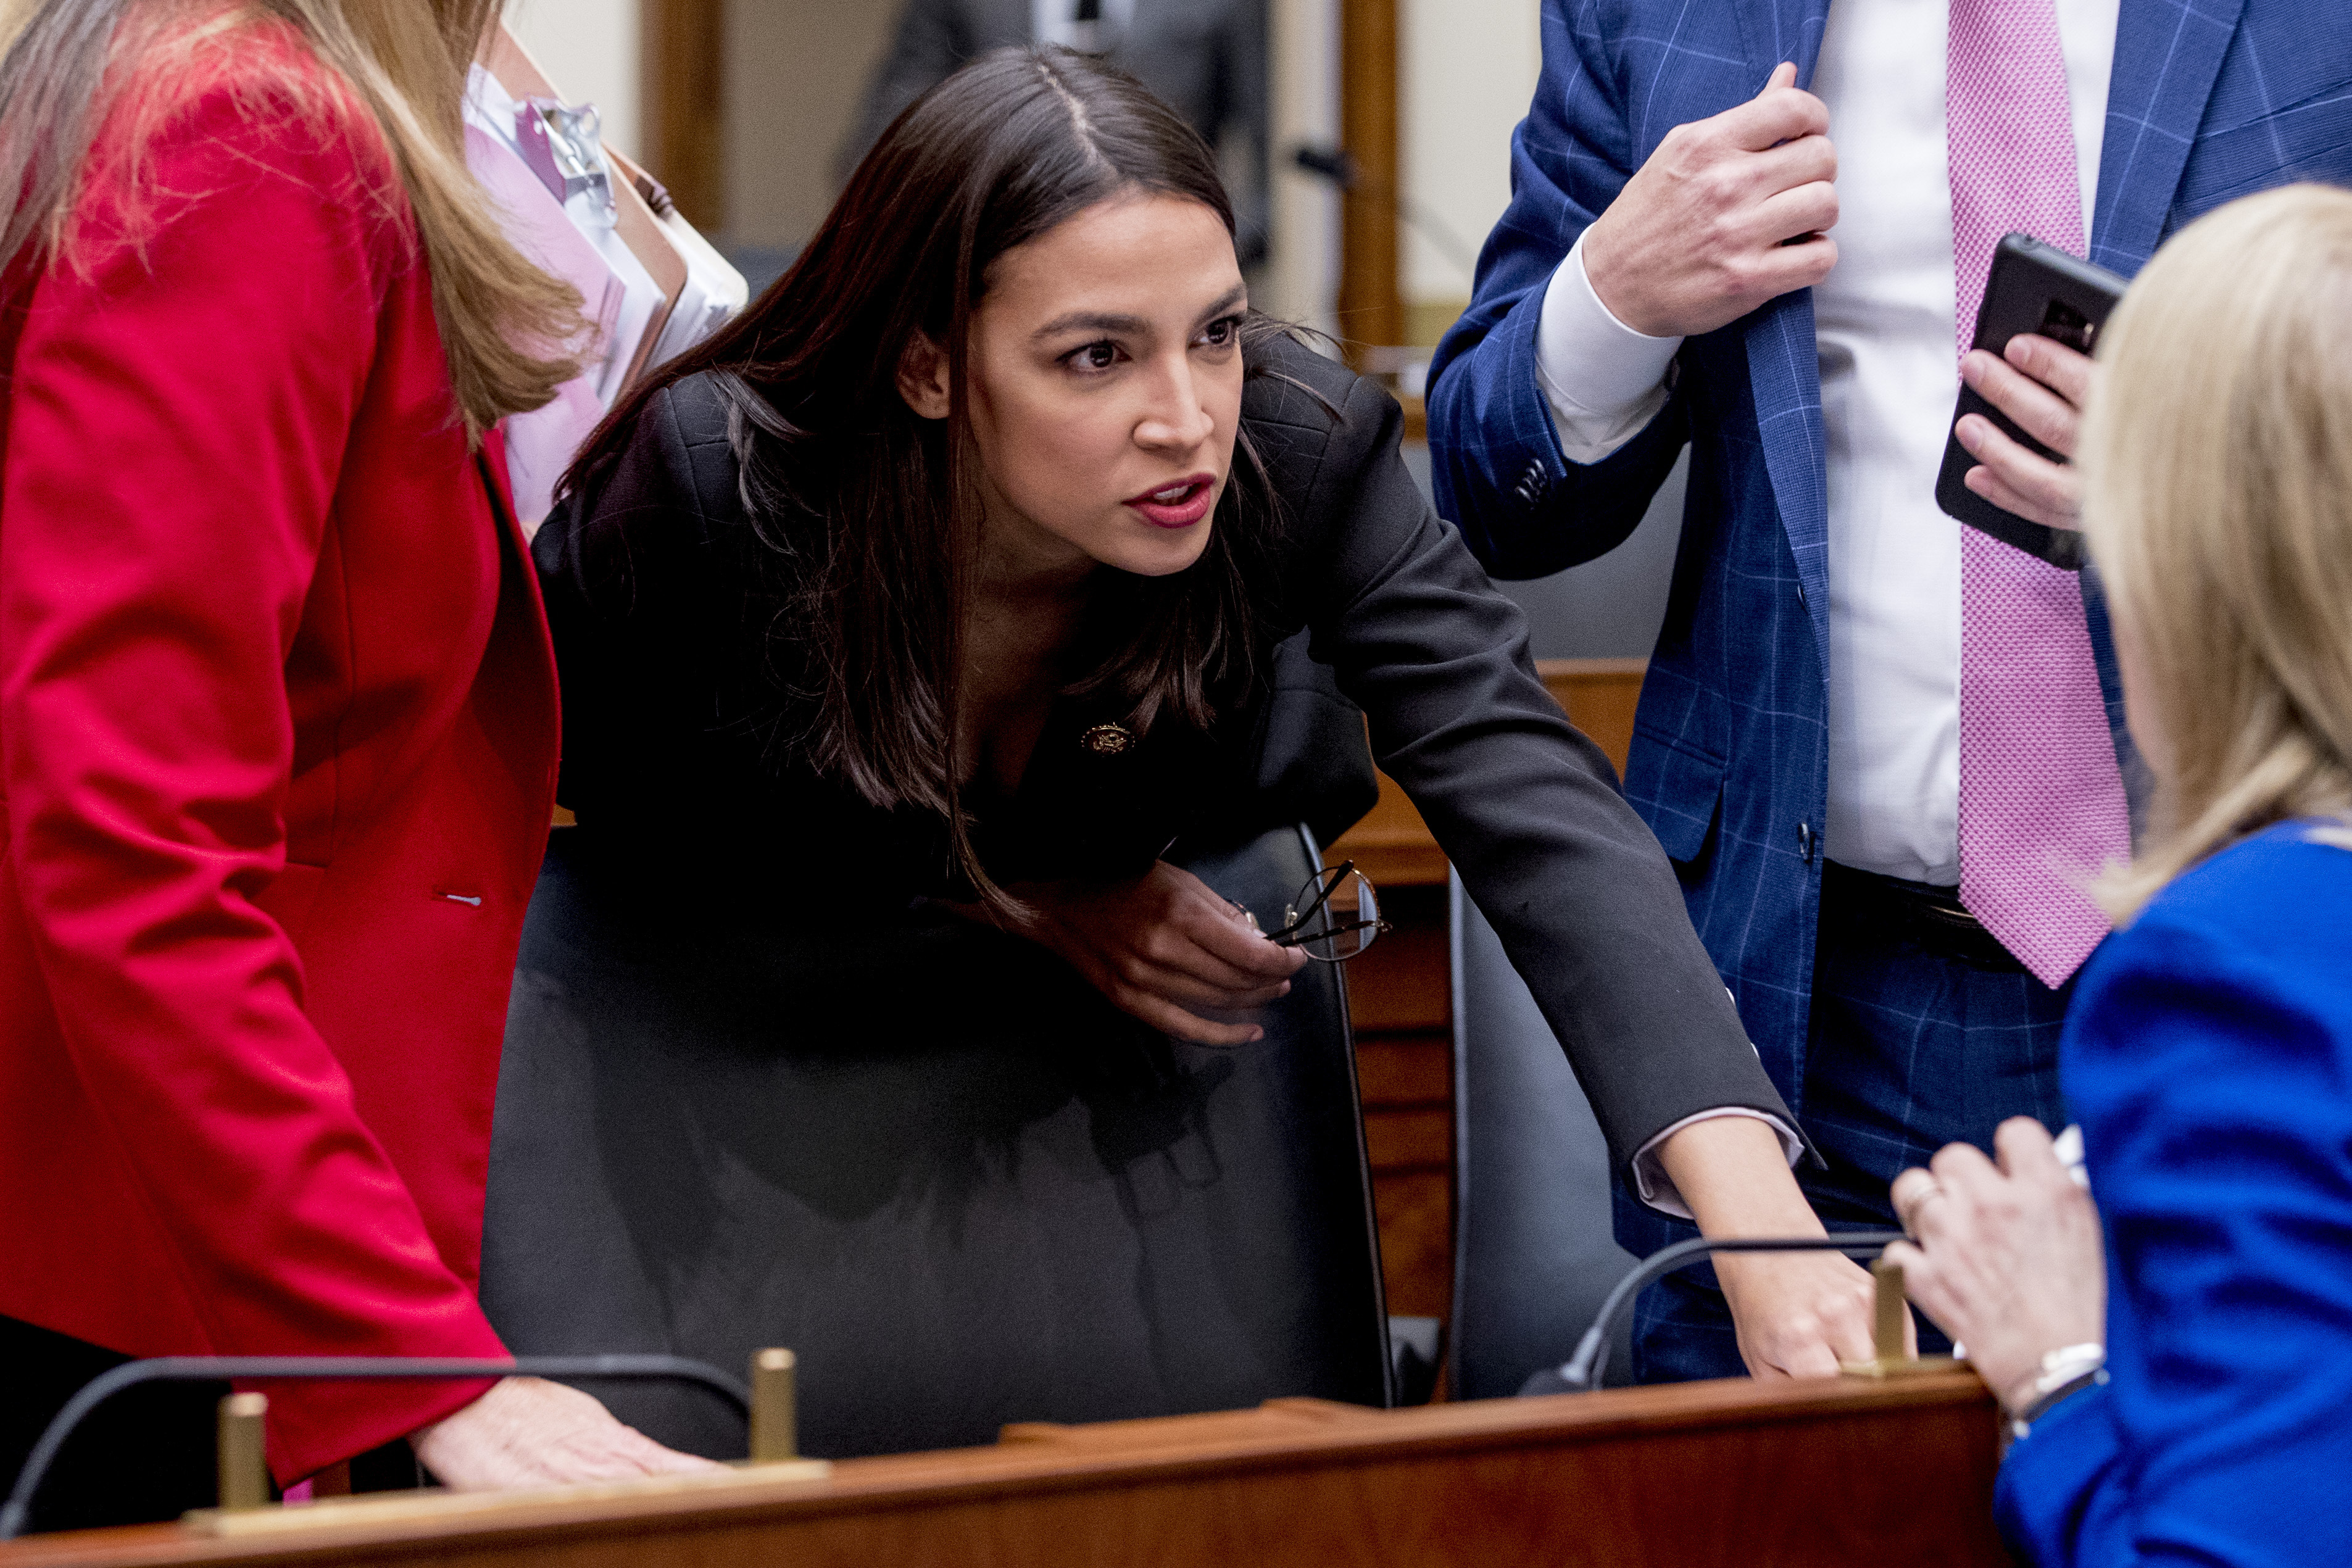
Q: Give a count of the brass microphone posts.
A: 3